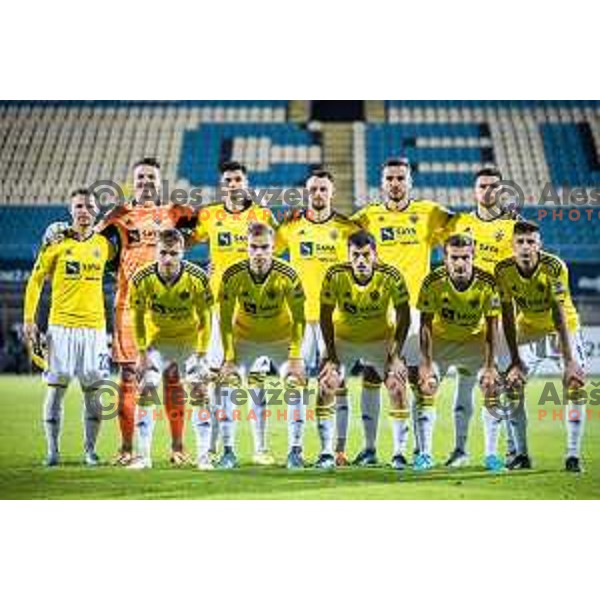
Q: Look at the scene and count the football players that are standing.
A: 6